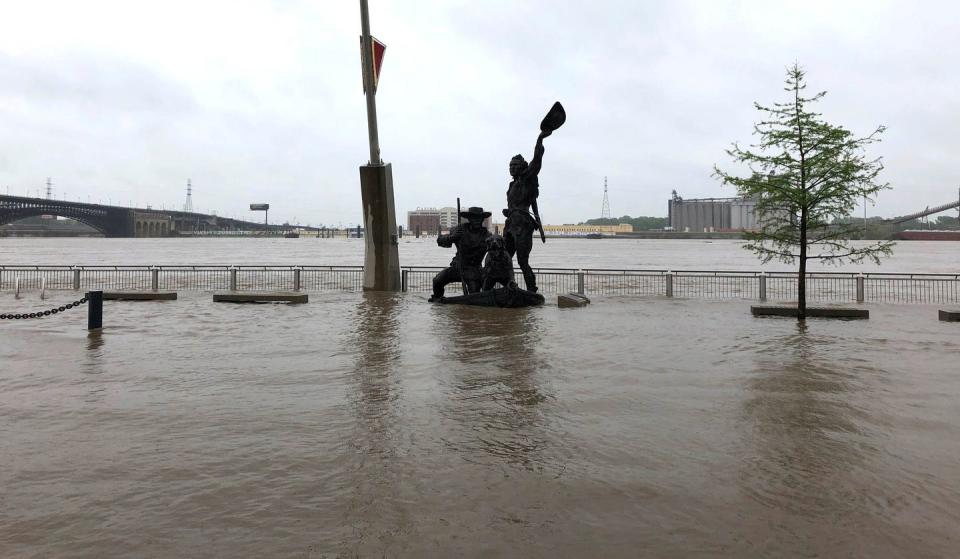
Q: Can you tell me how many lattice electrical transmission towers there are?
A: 3